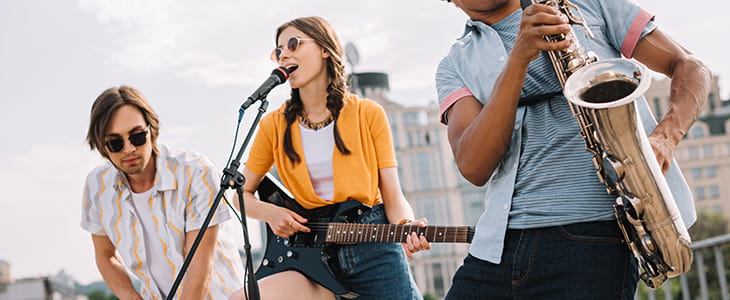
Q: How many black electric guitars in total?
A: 1